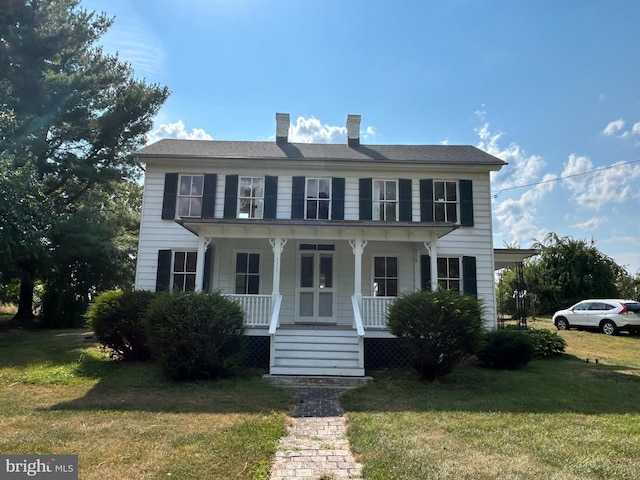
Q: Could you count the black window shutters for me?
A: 14